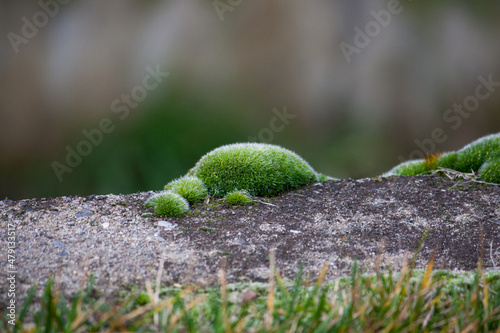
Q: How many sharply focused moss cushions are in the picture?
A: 4